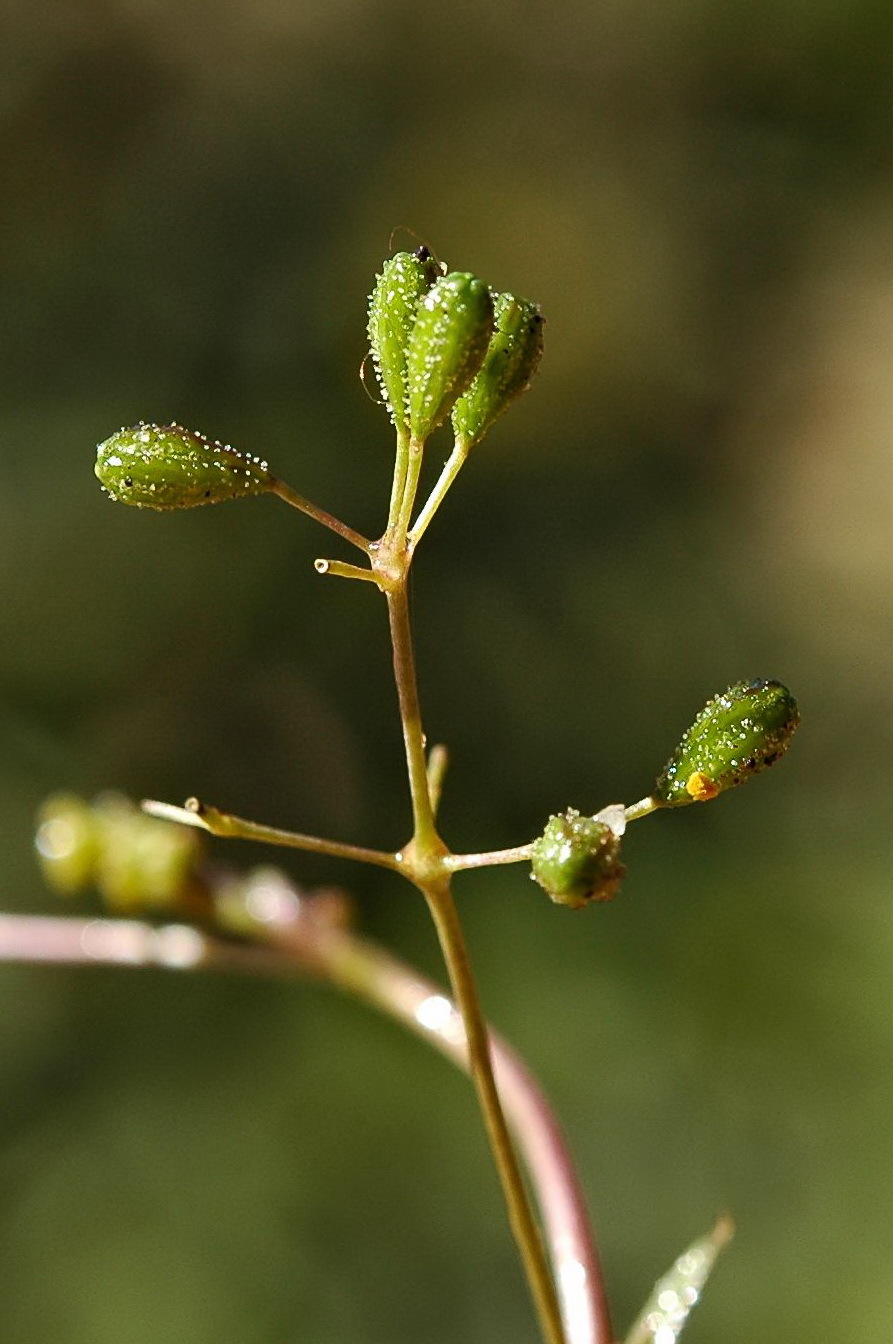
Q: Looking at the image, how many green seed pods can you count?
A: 6